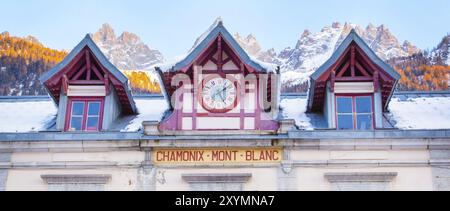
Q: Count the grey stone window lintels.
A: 3